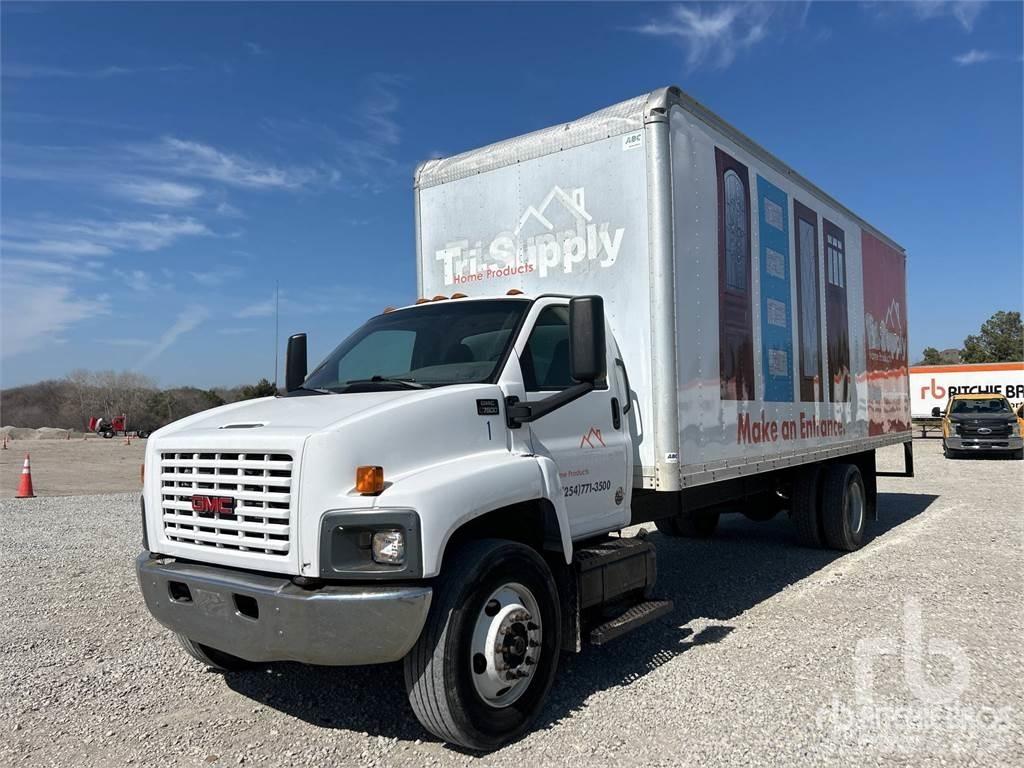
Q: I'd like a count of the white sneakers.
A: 0